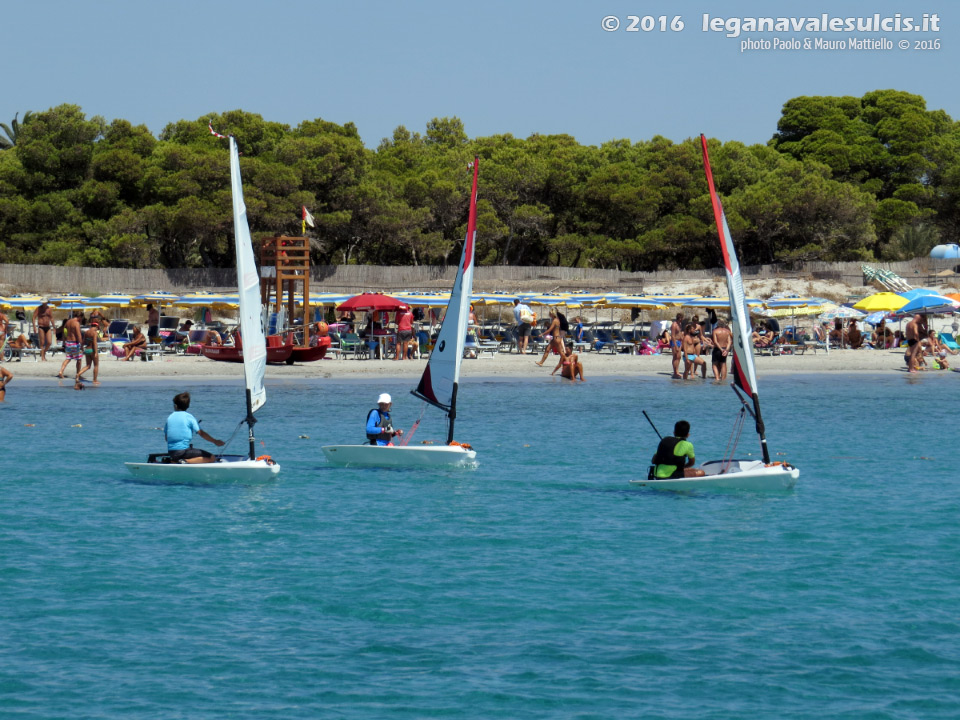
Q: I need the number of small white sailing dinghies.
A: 3